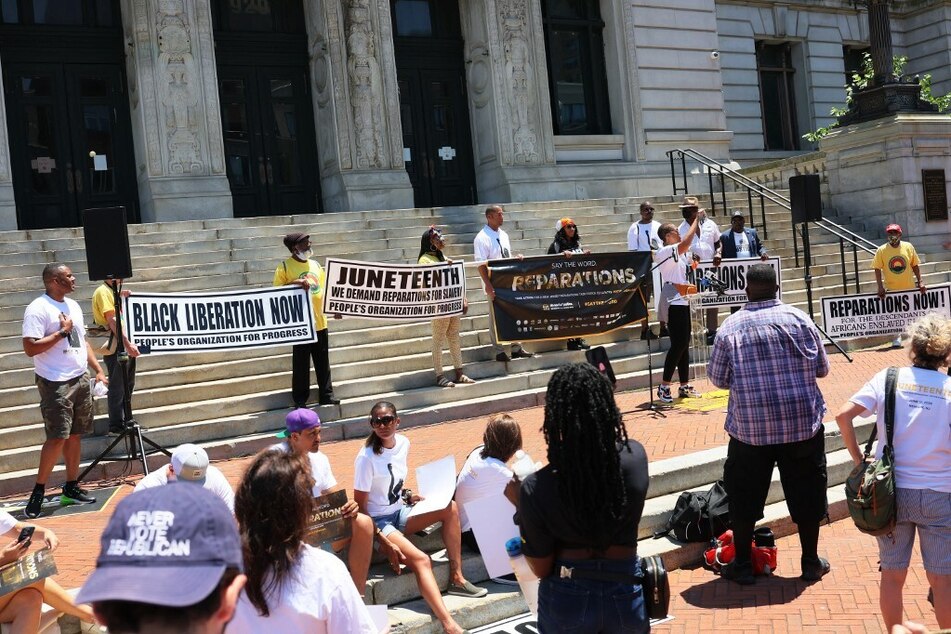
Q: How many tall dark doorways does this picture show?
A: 3